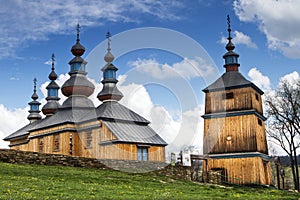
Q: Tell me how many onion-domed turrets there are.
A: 5